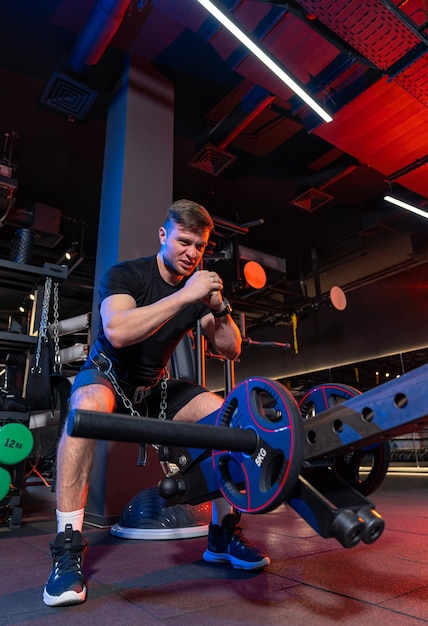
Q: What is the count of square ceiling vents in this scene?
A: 3